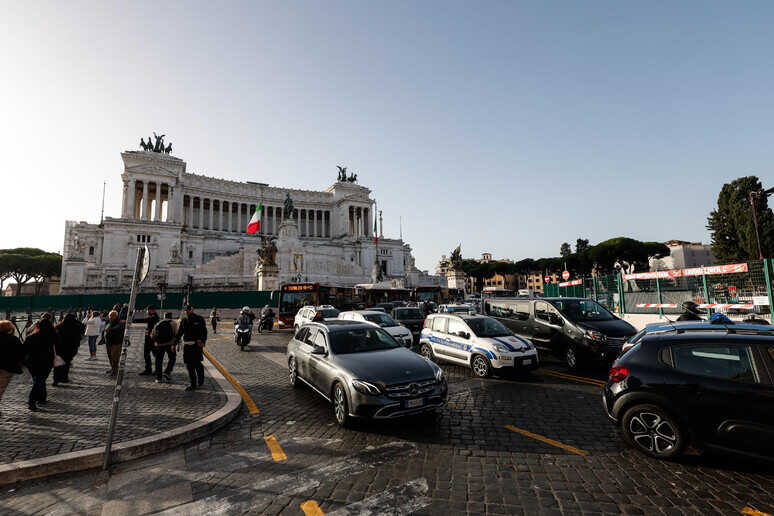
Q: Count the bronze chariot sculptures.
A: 2